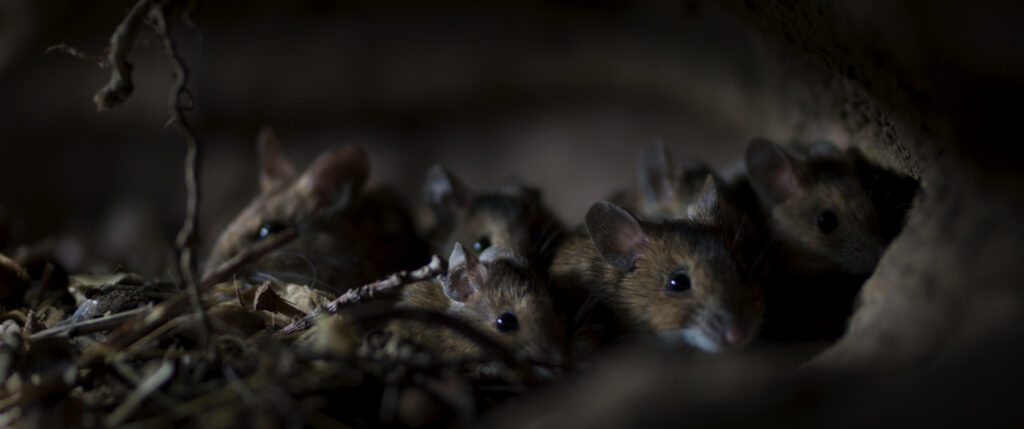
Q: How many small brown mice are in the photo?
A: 6